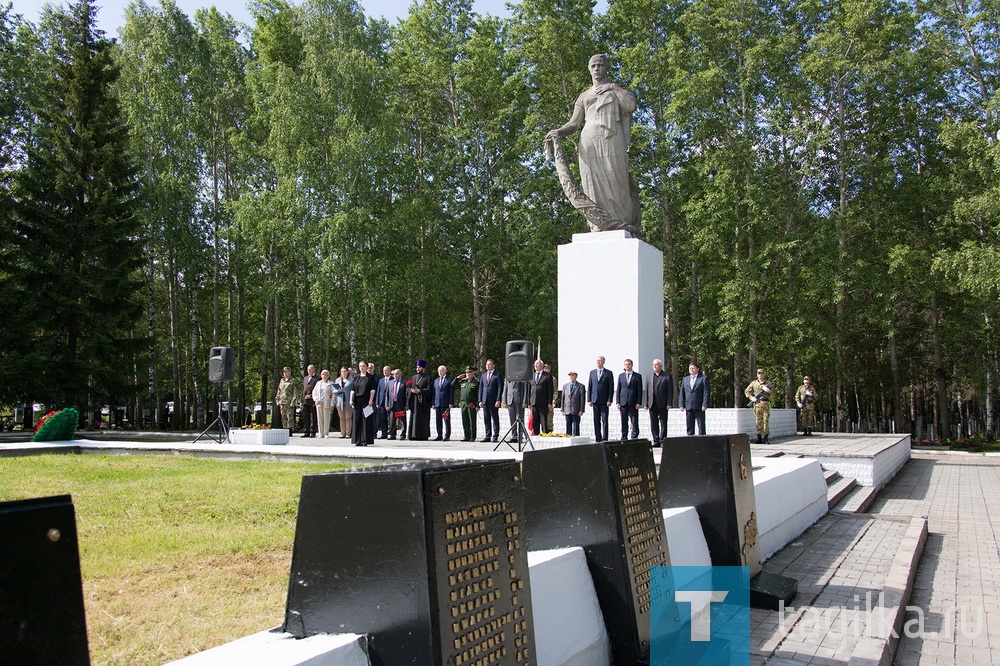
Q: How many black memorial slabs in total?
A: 4